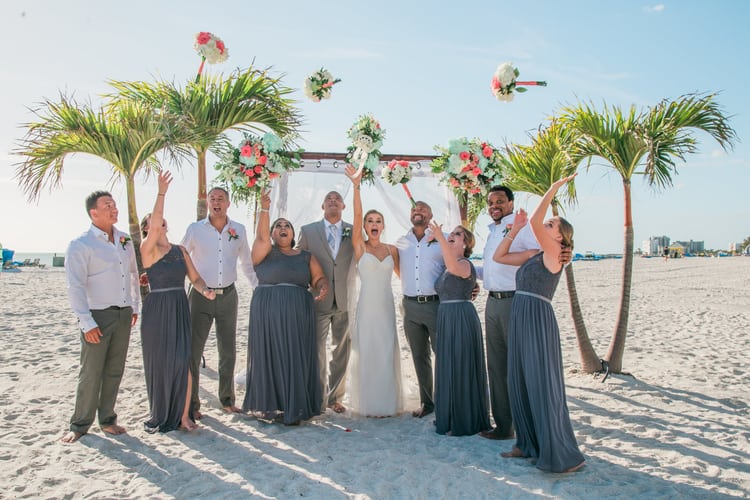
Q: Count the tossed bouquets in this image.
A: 5